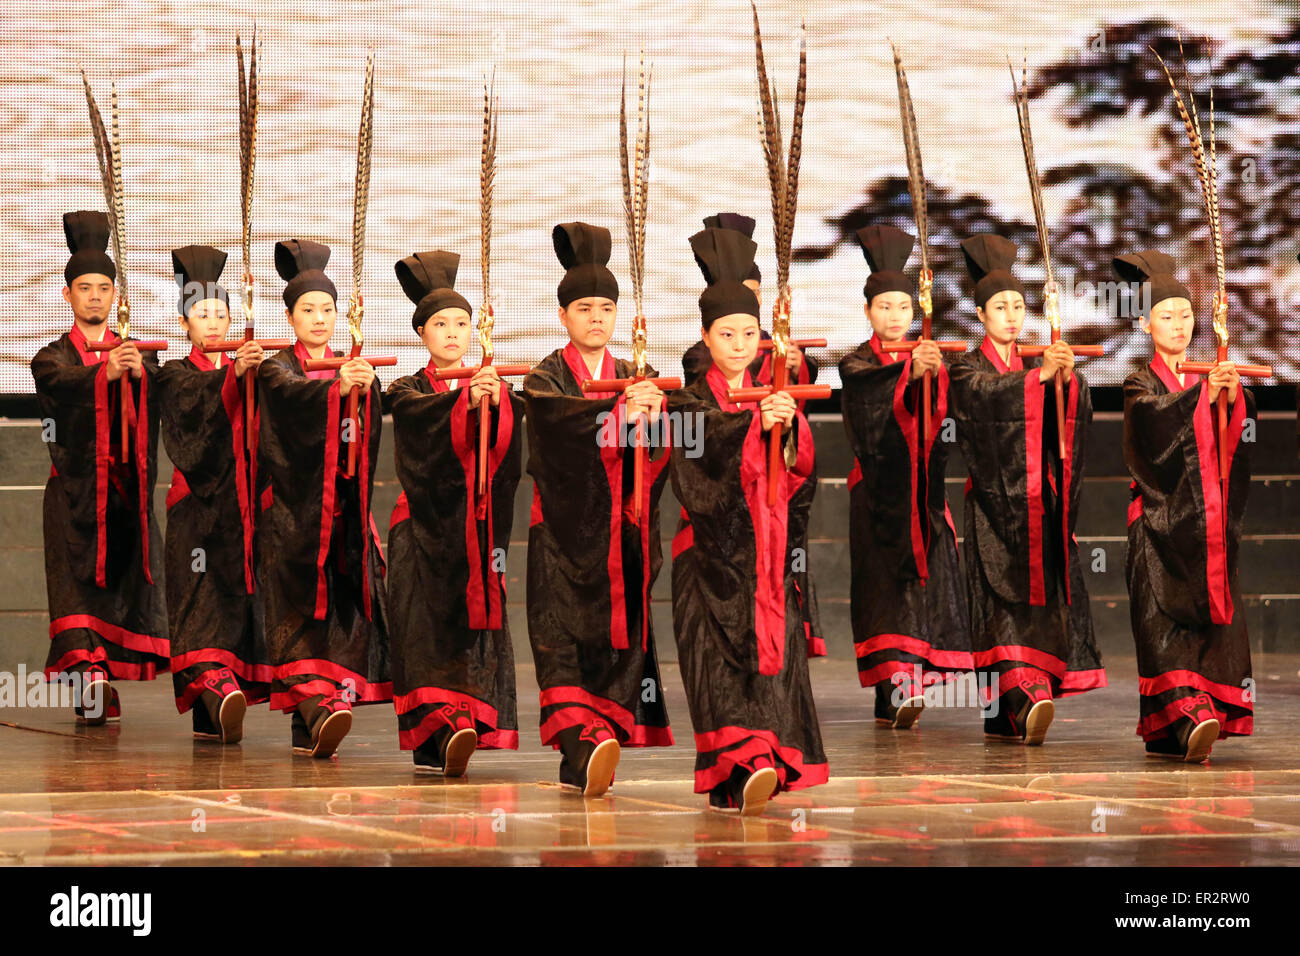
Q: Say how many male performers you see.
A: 2